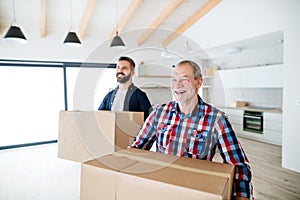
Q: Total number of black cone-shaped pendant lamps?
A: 3